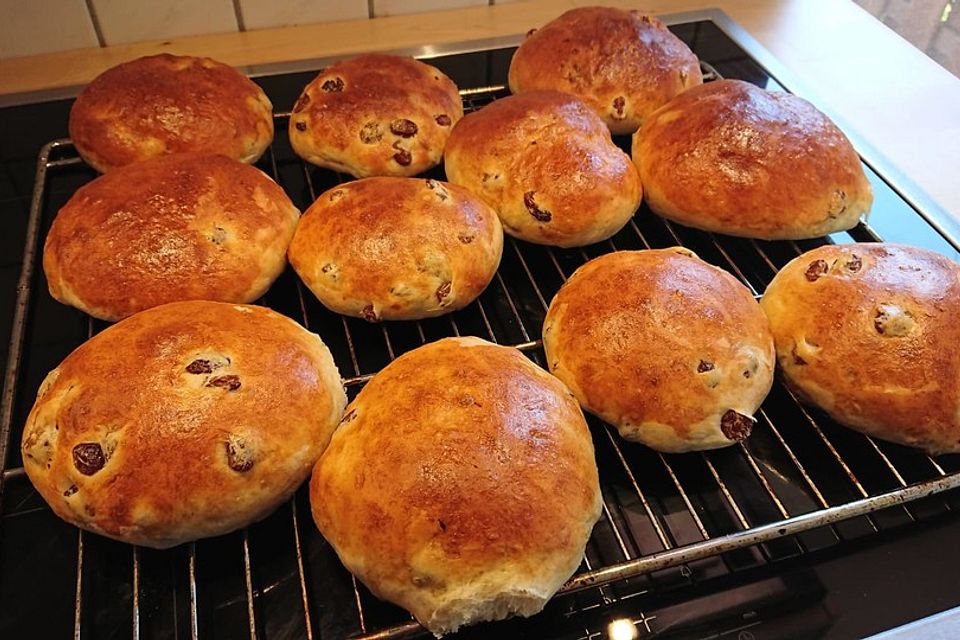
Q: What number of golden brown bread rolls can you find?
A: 11